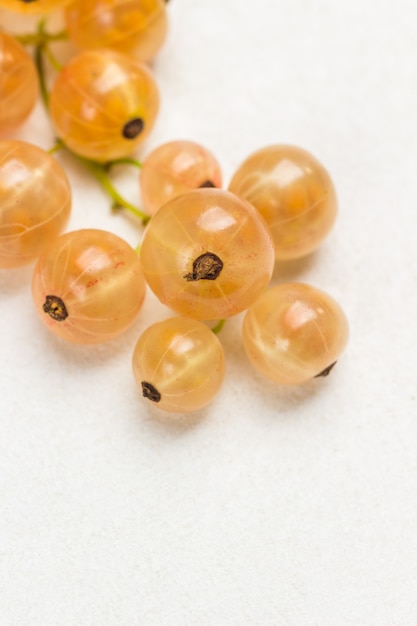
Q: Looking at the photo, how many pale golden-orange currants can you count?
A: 11